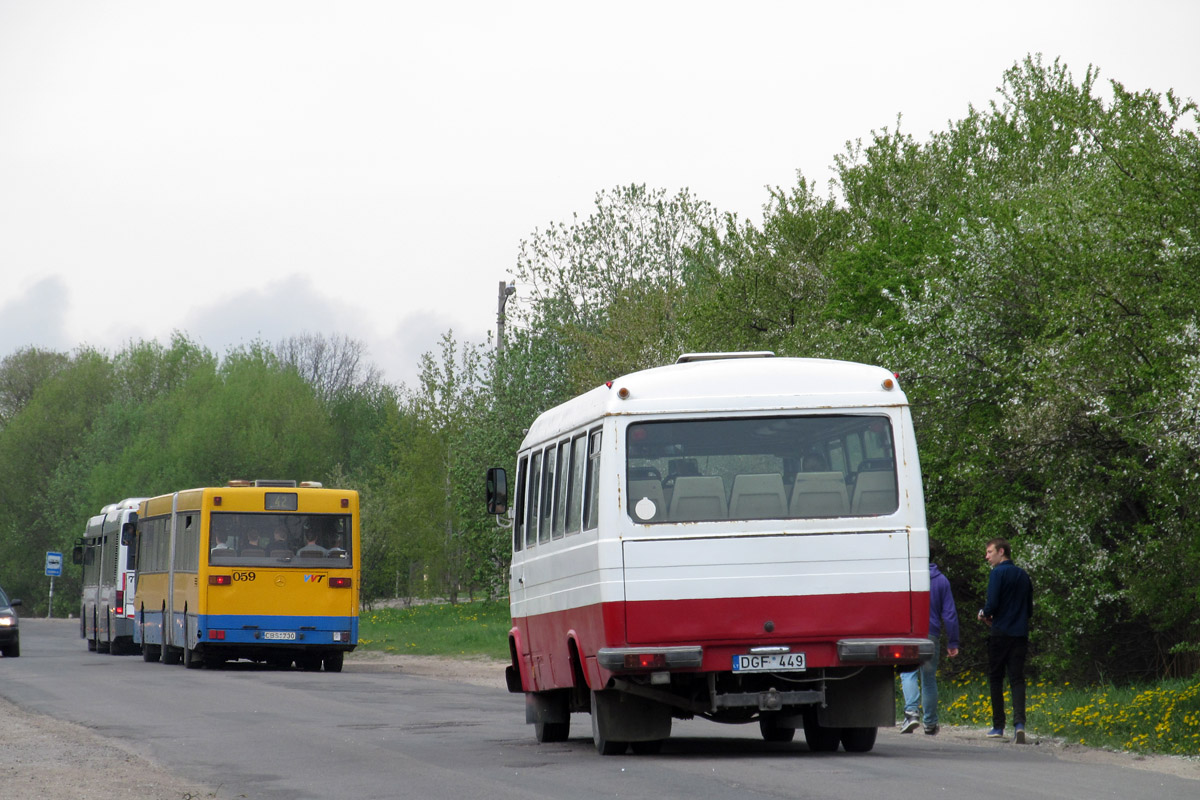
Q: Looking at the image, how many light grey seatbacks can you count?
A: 5